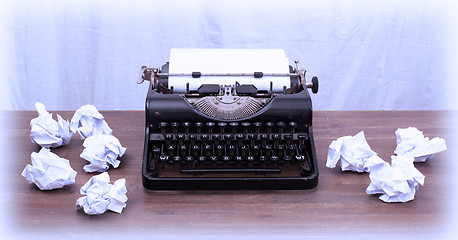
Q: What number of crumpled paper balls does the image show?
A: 8